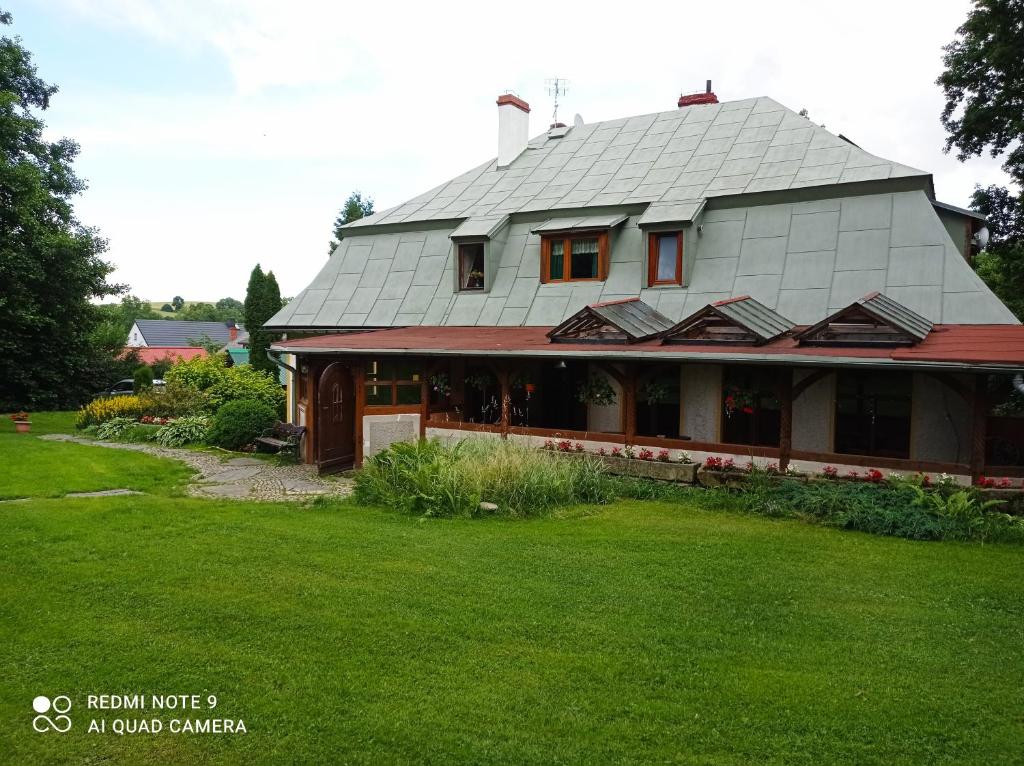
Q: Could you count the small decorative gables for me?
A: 3